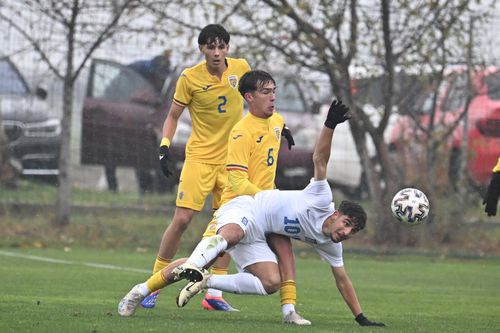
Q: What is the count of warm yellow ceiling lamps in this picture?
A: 0